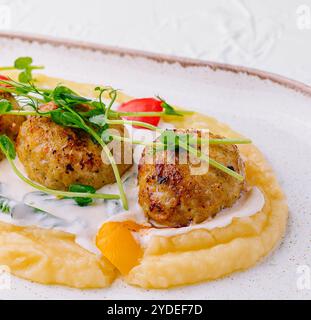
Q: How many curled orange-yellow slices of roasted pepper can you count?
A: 1